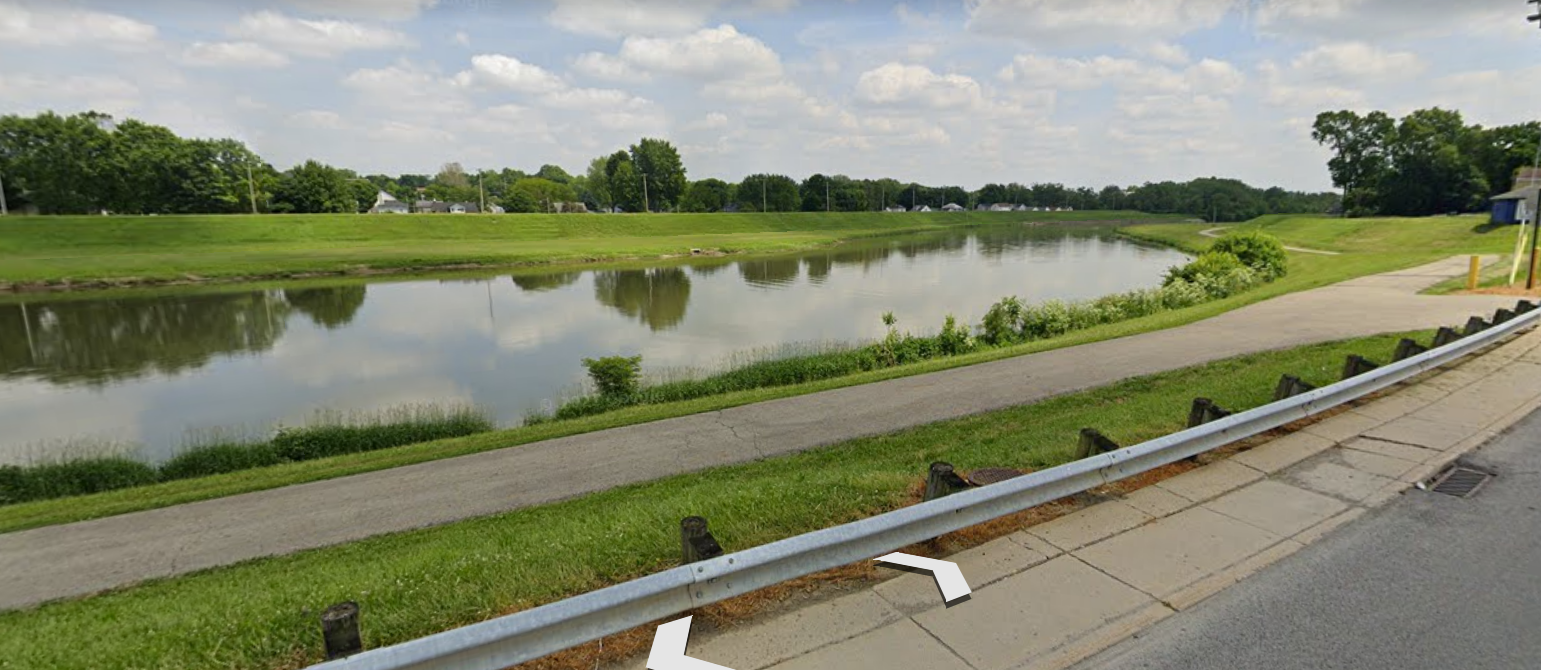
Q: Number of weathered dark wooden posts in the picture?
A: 12